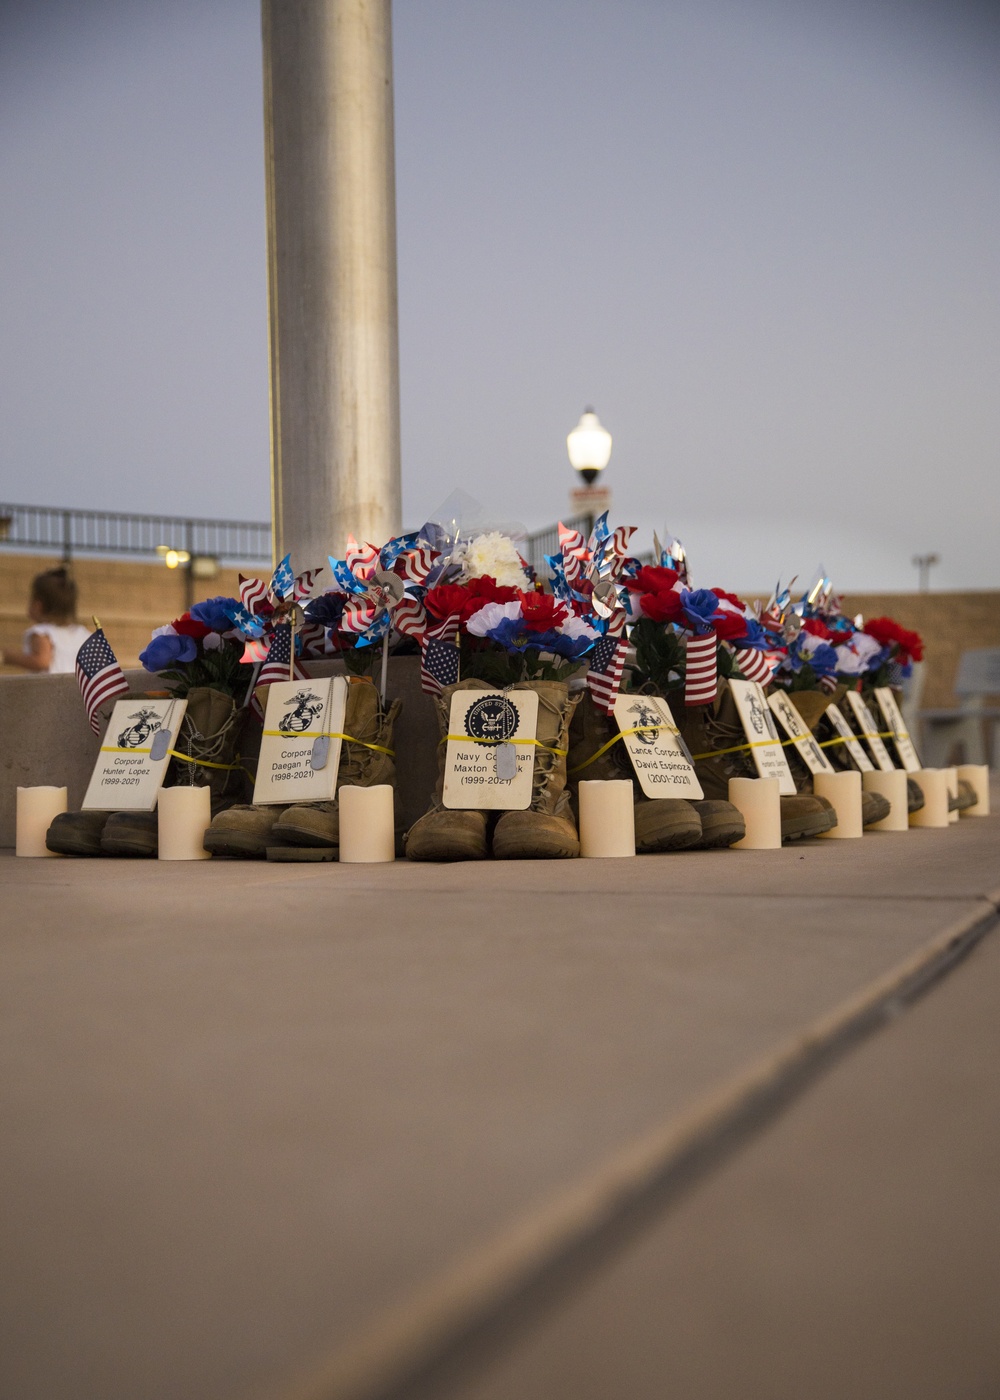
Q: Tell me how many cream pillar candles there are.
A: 10